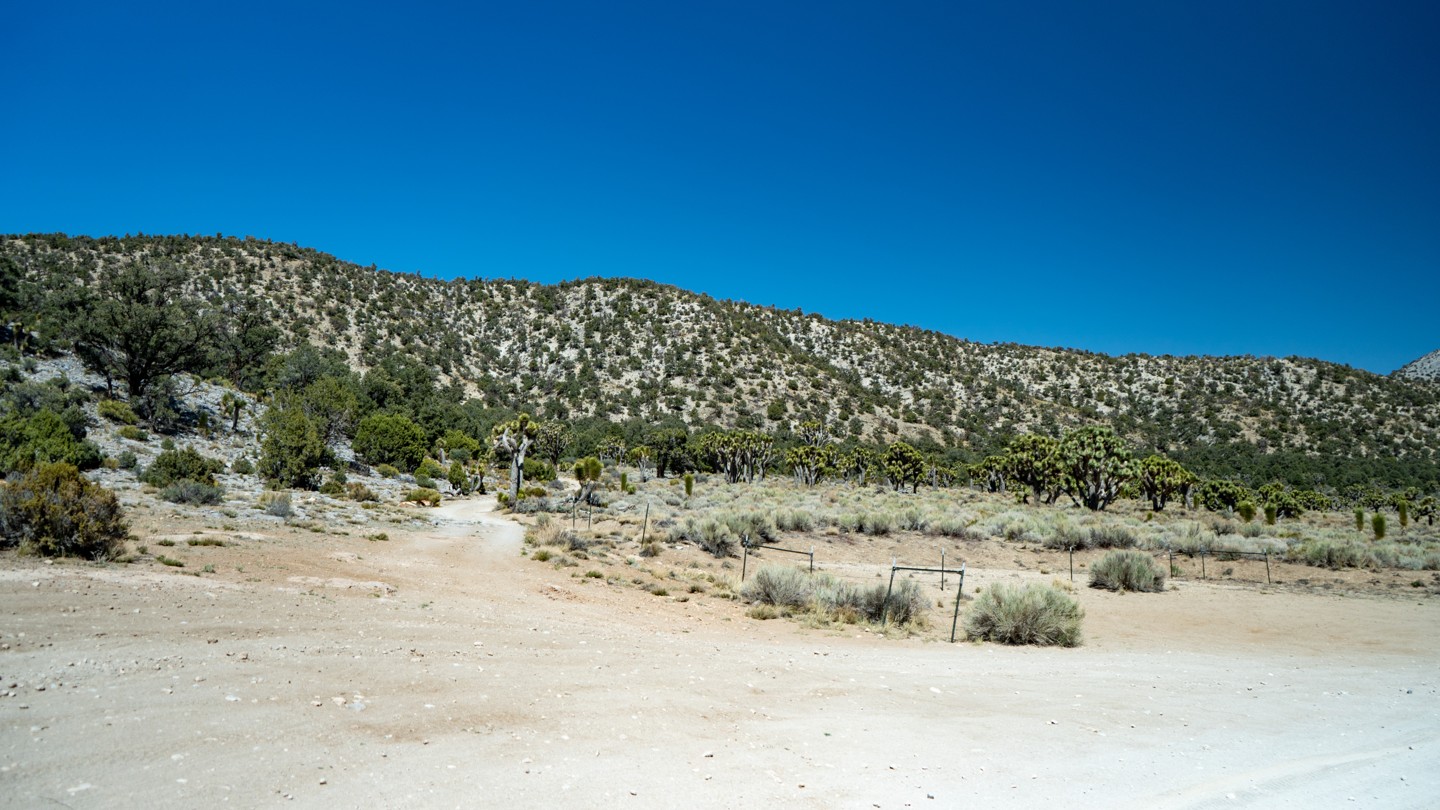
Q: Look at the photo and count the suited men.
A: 0